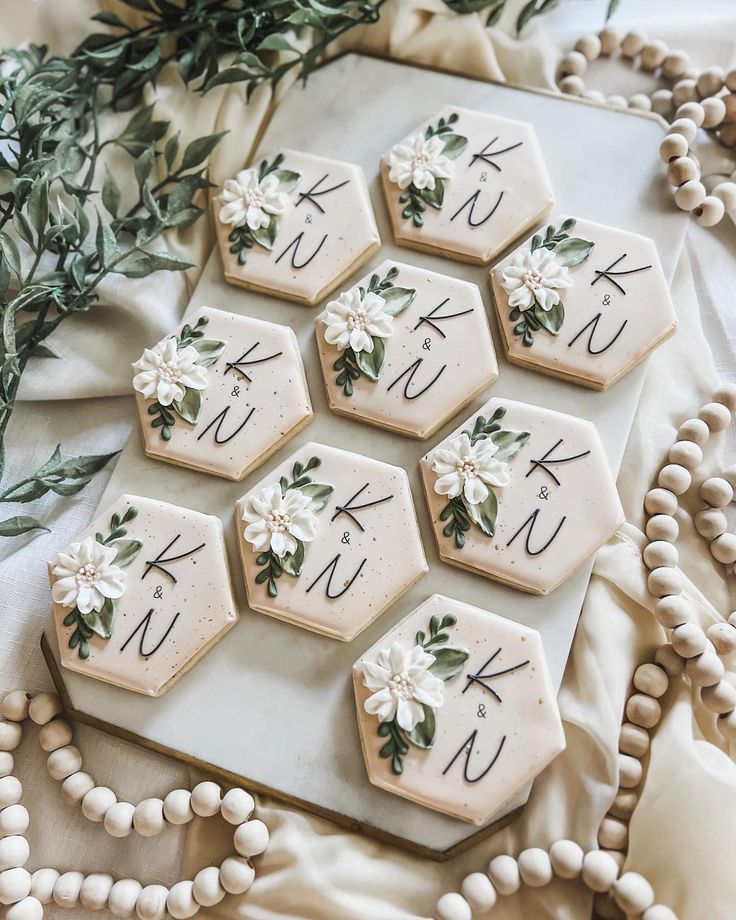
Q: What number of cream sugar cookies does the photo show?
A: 9